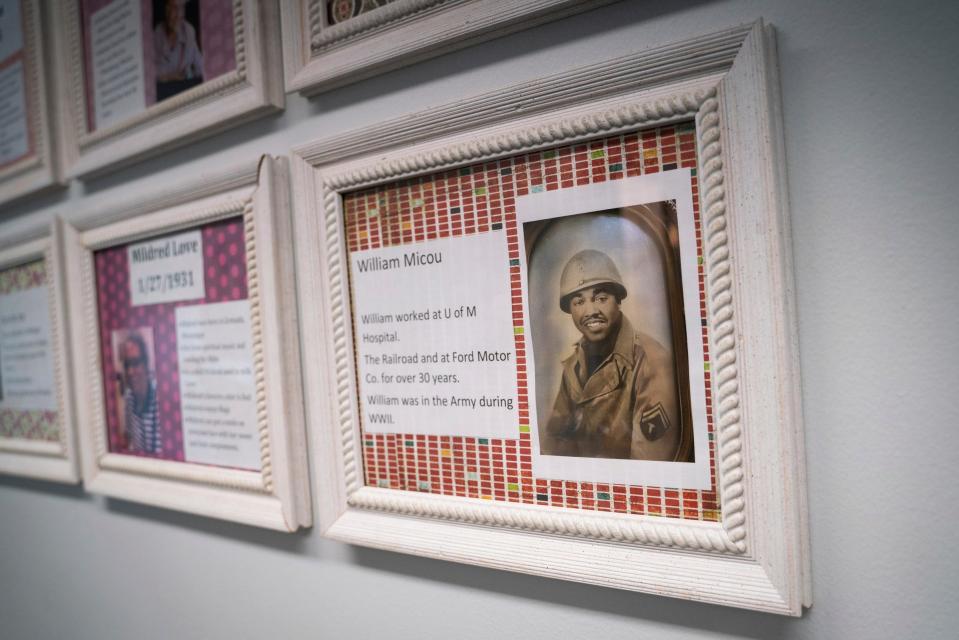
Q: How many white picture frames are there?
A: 6